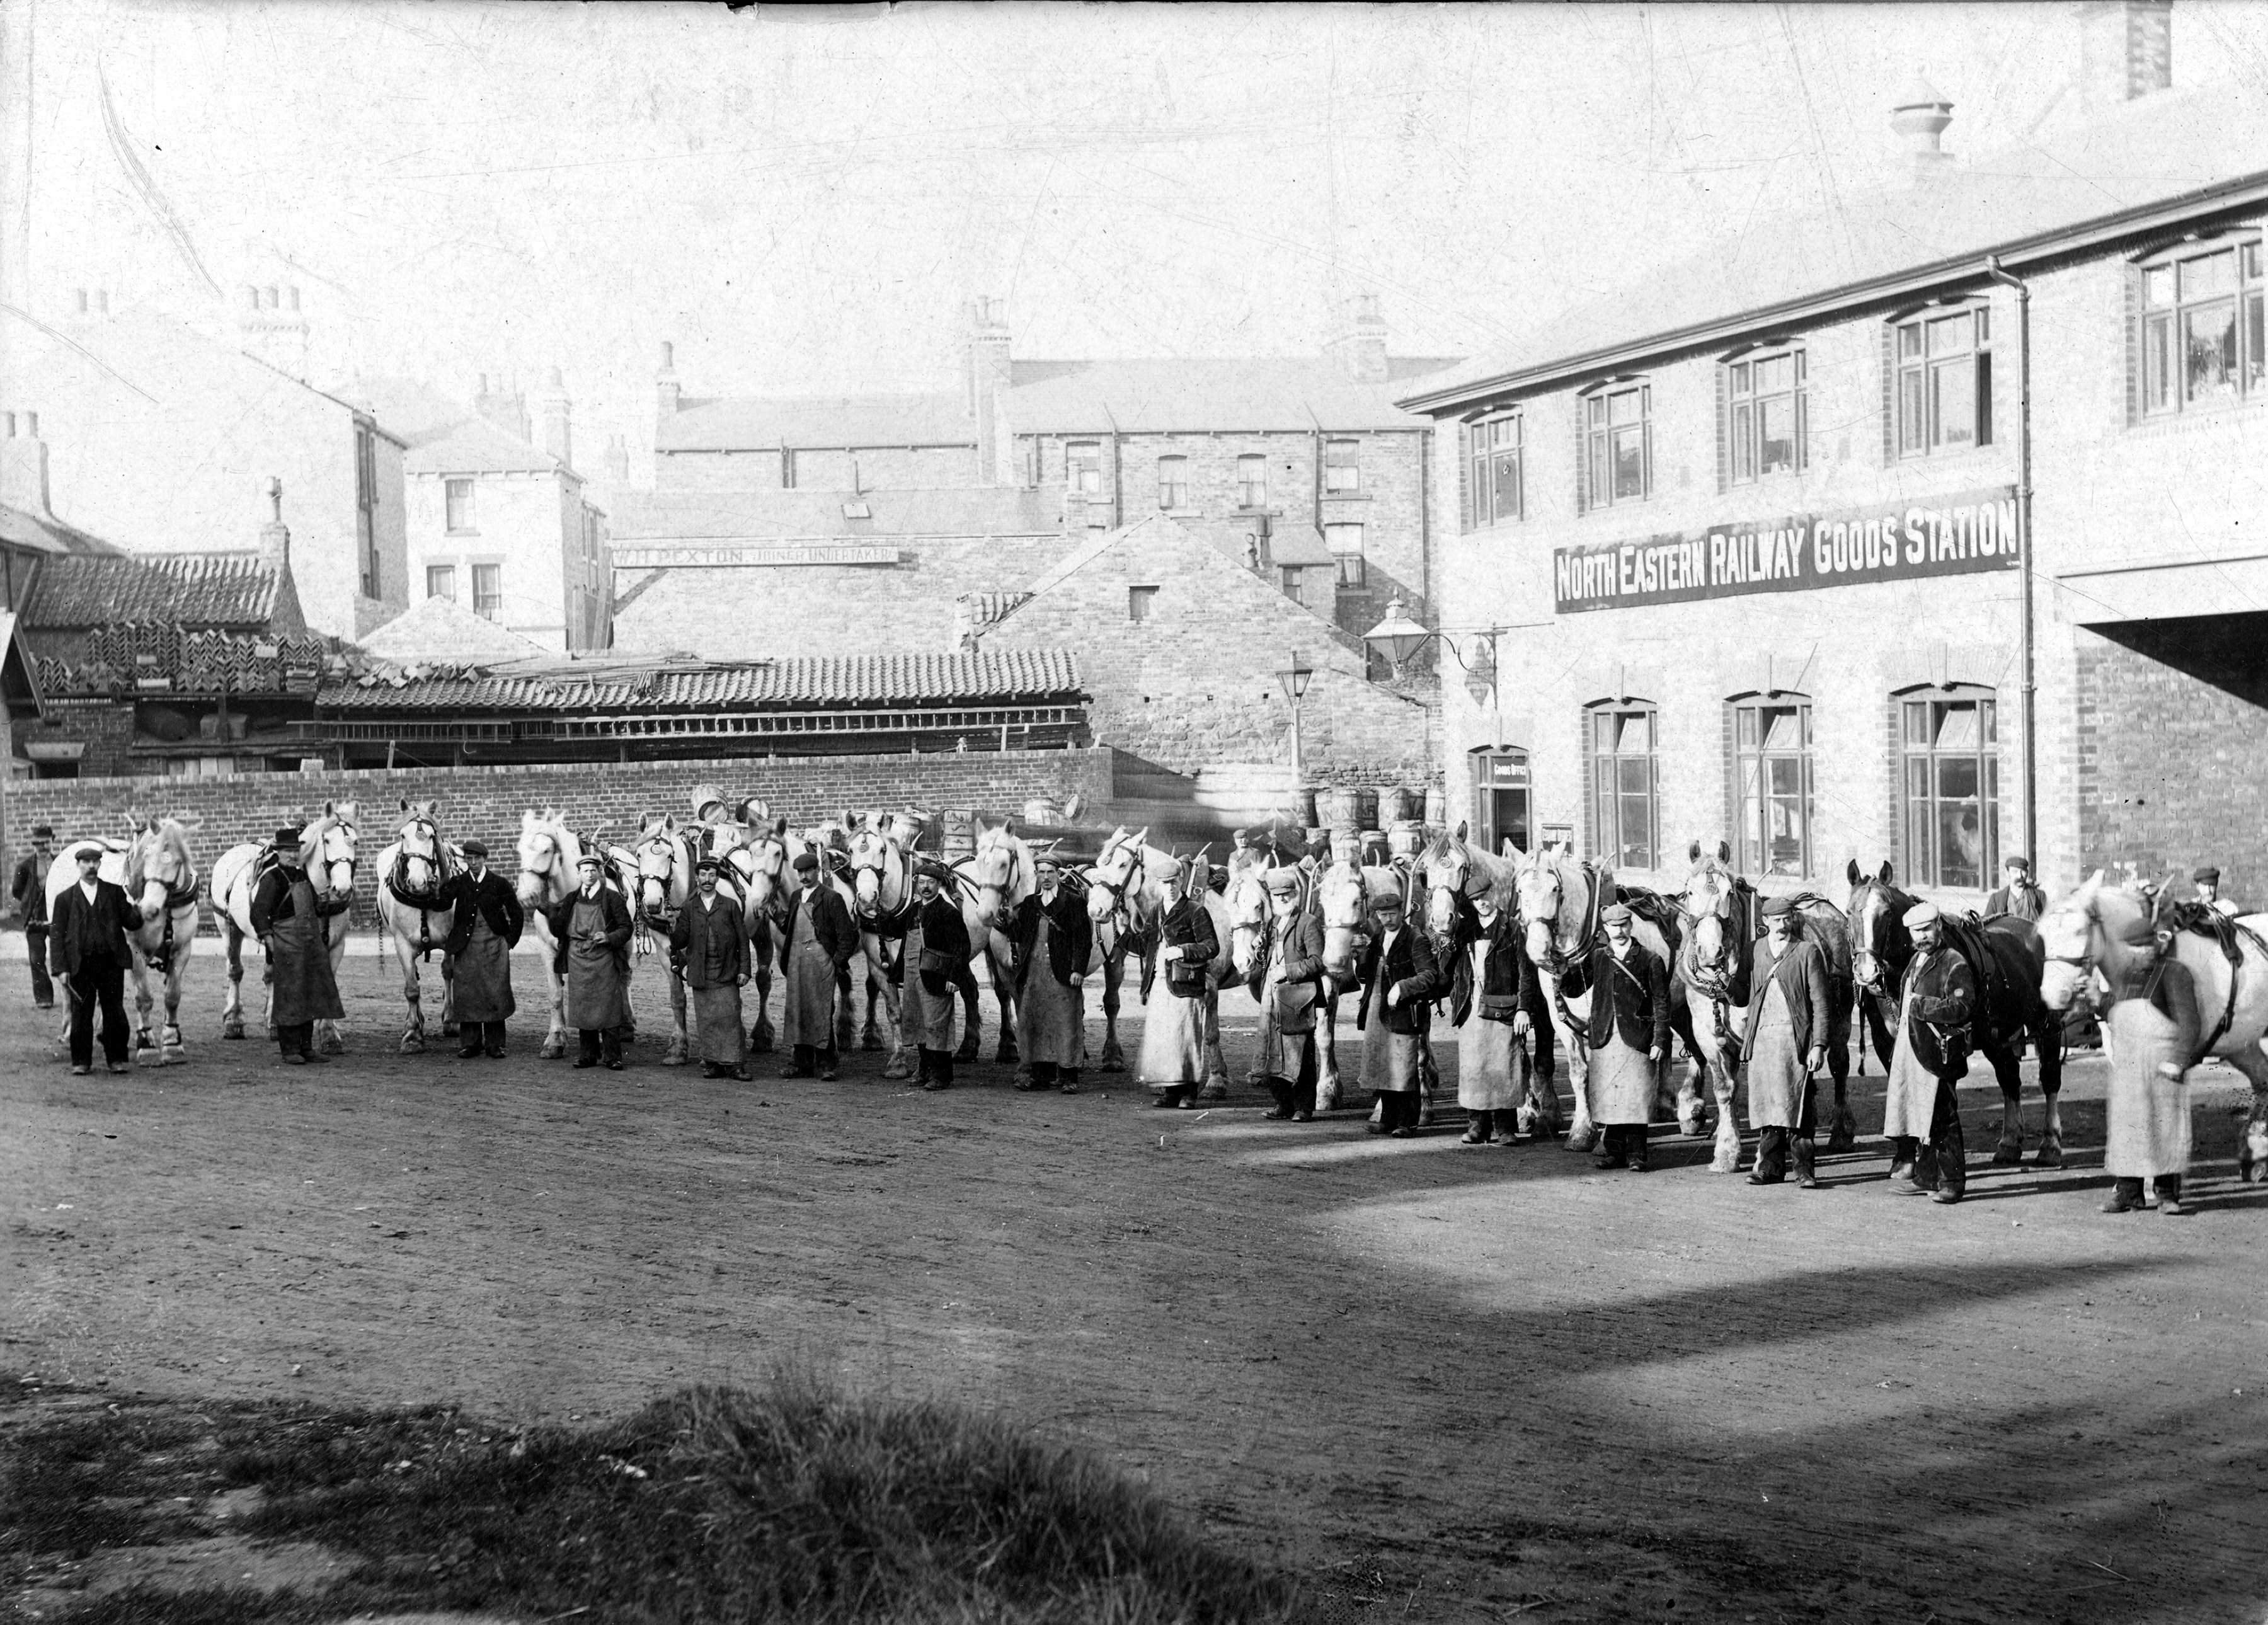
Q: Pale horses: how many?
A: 15